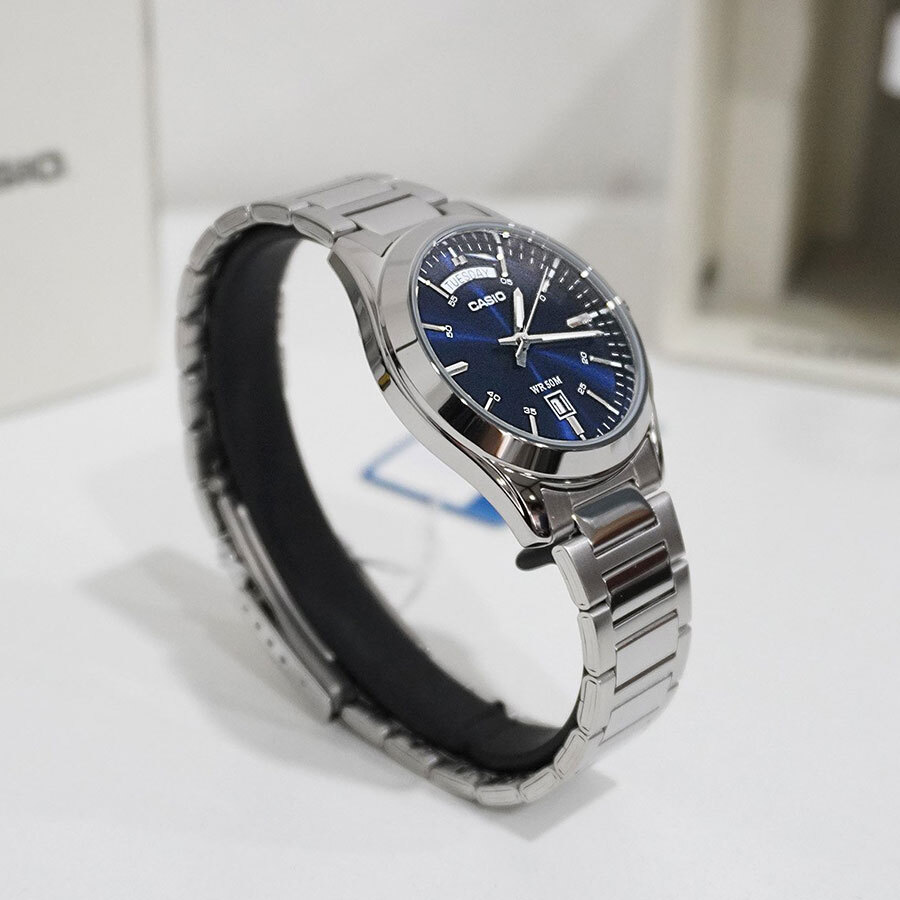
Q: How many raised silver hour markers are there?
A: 12